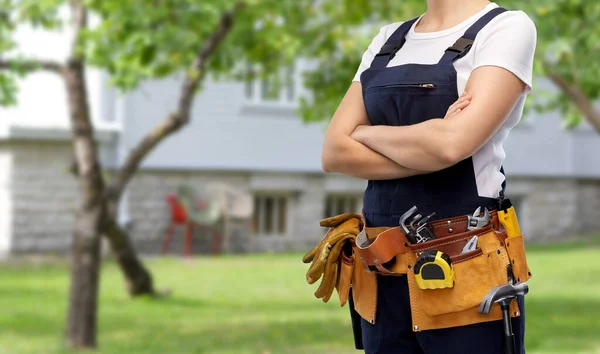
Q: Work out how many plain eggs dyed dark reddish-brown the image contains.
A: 0